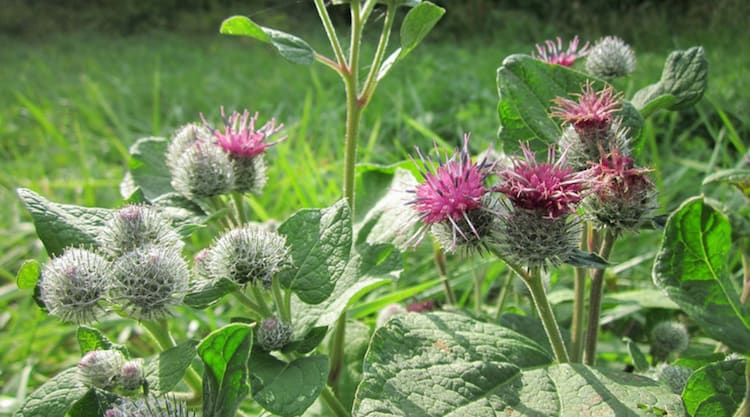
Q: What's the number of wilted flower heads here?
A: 2